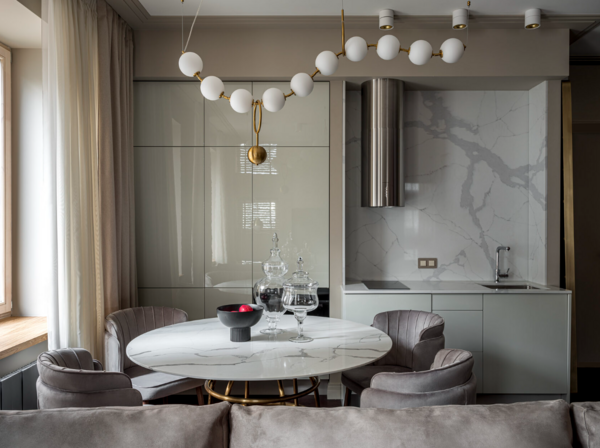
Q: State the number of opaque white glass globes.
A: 10